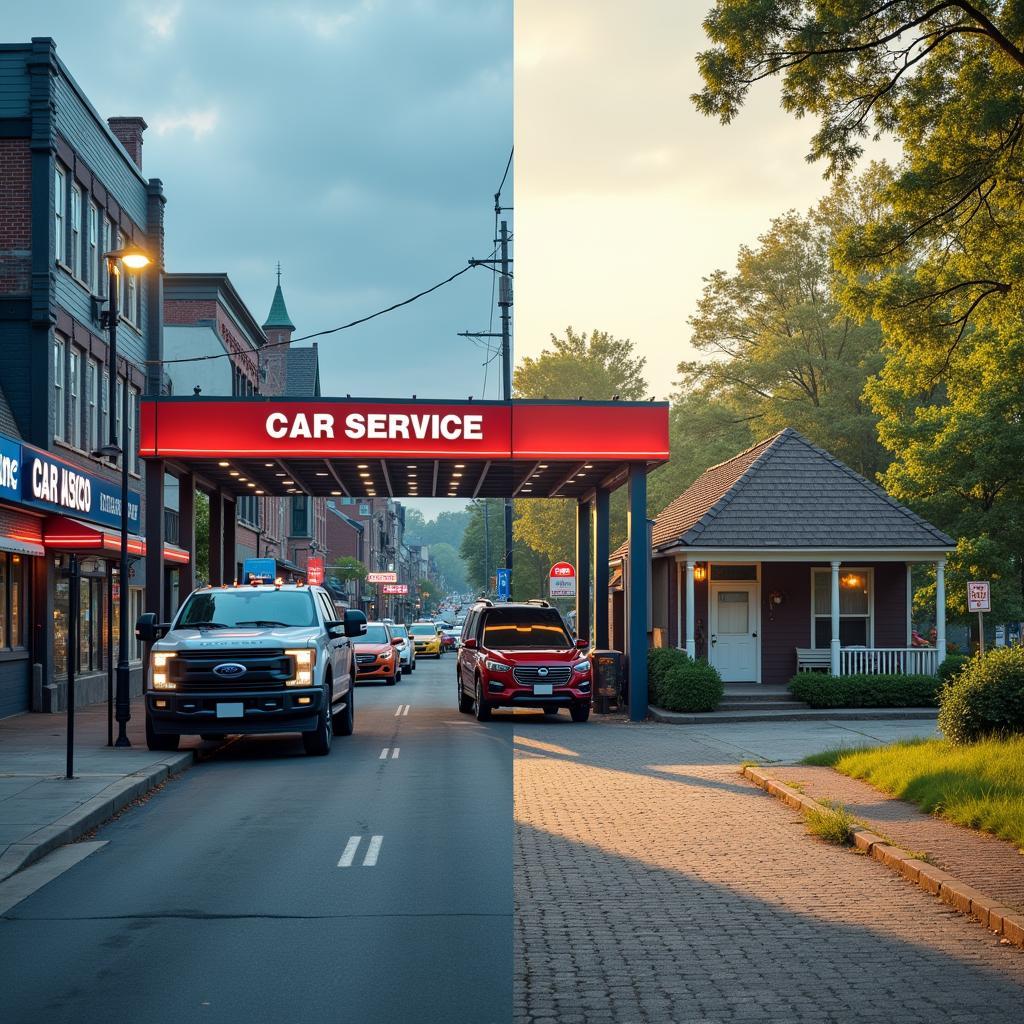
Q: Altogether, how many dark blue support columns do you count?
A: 3